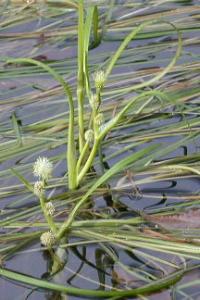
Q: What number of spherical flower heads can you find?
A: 8